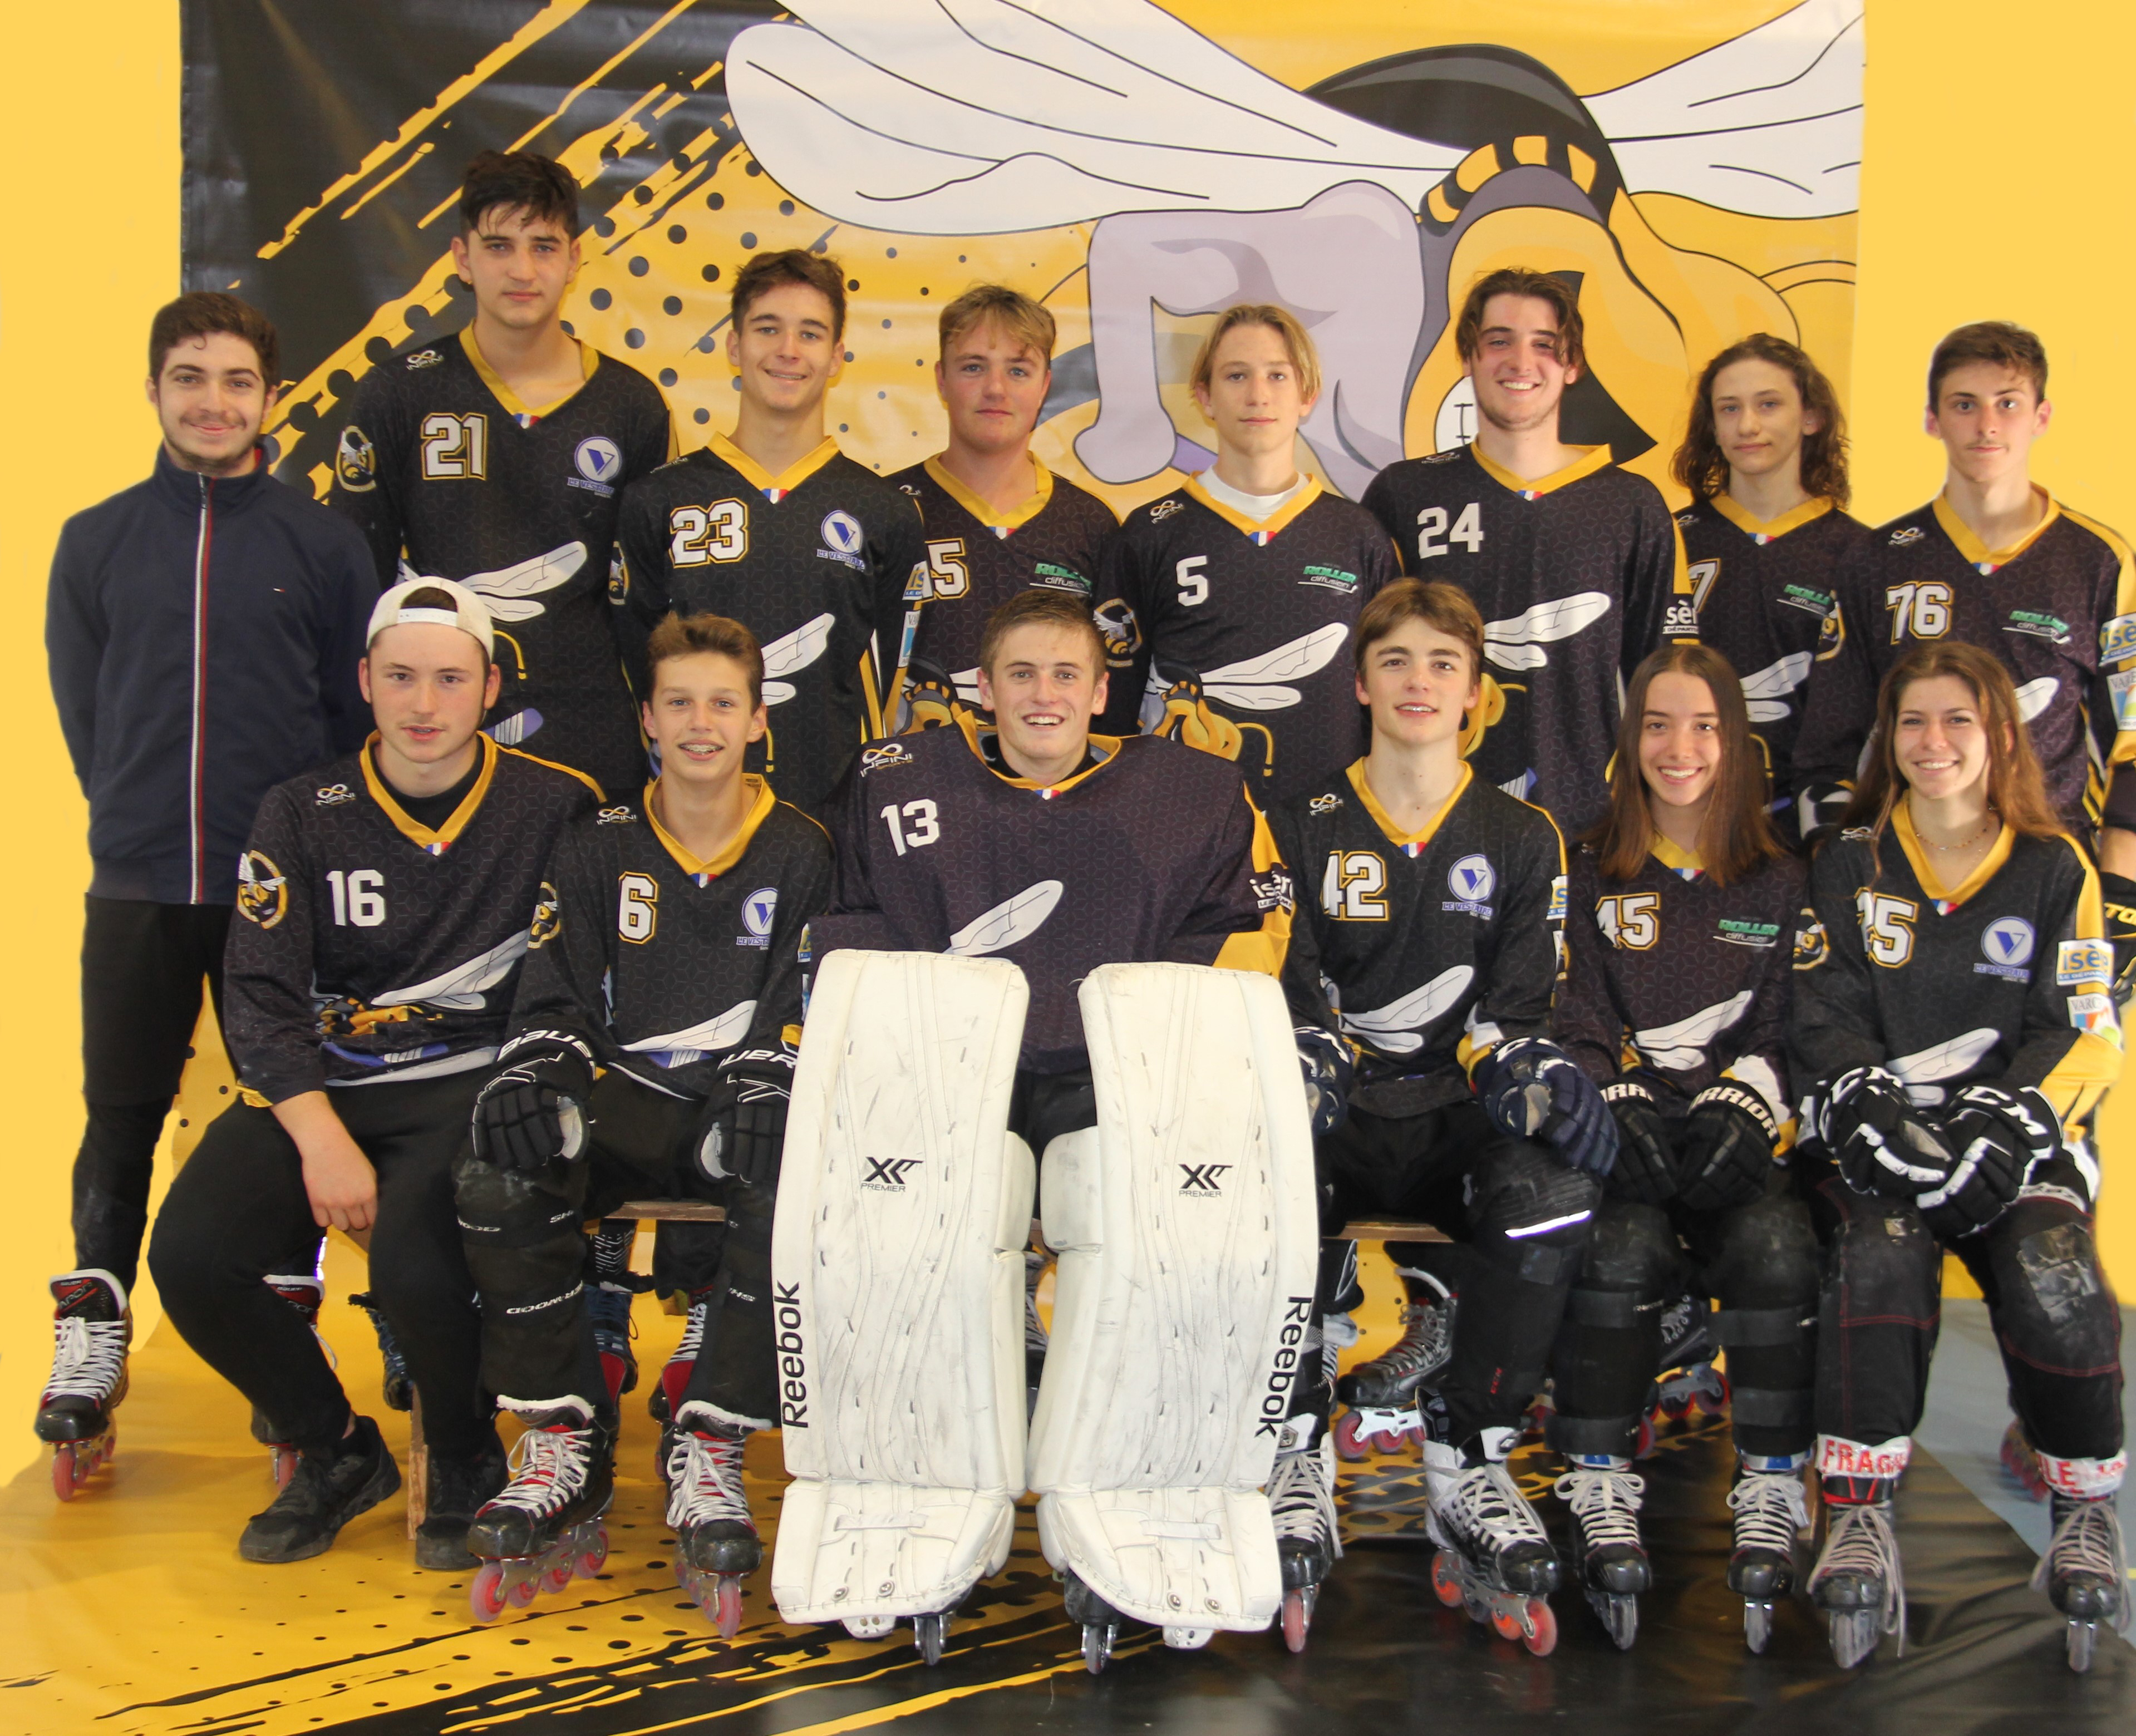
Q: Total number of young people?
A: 14